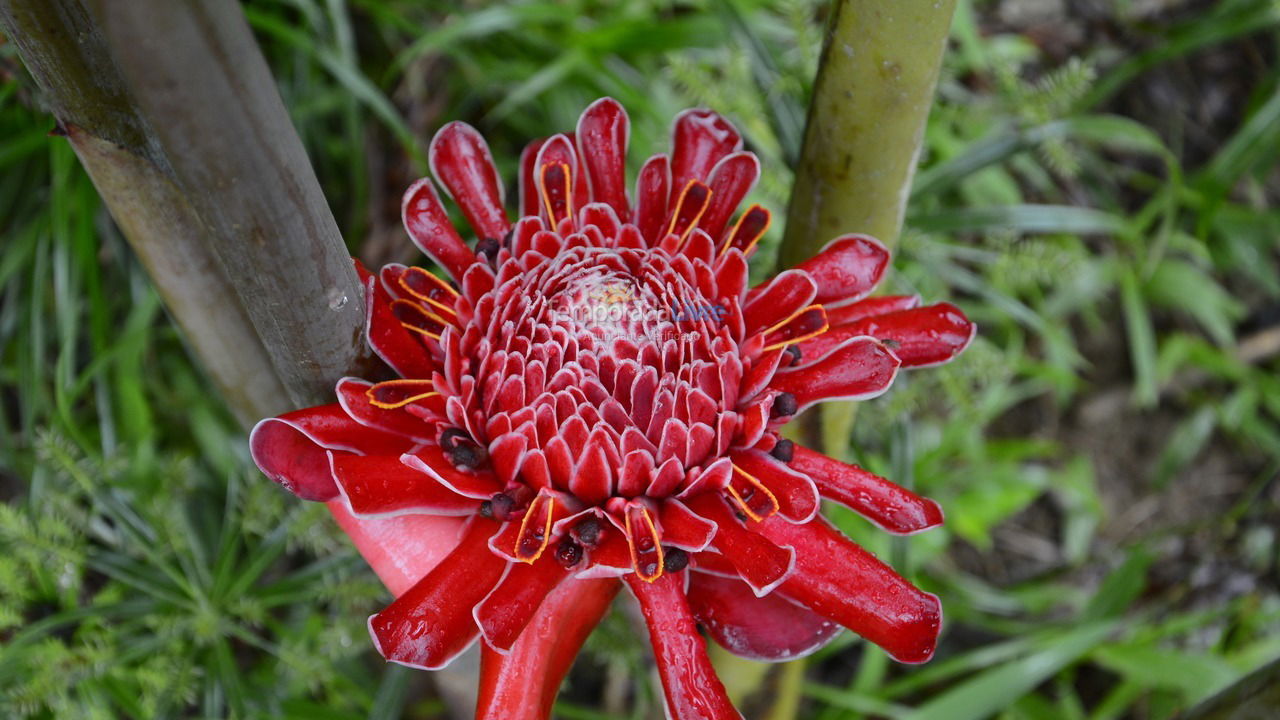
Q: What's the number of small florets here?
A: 10